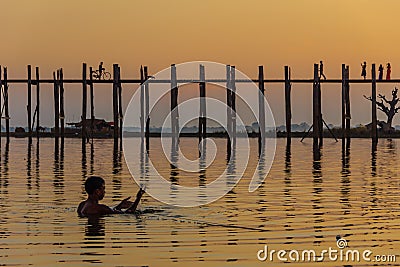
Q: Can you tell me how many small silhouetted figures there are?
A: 5